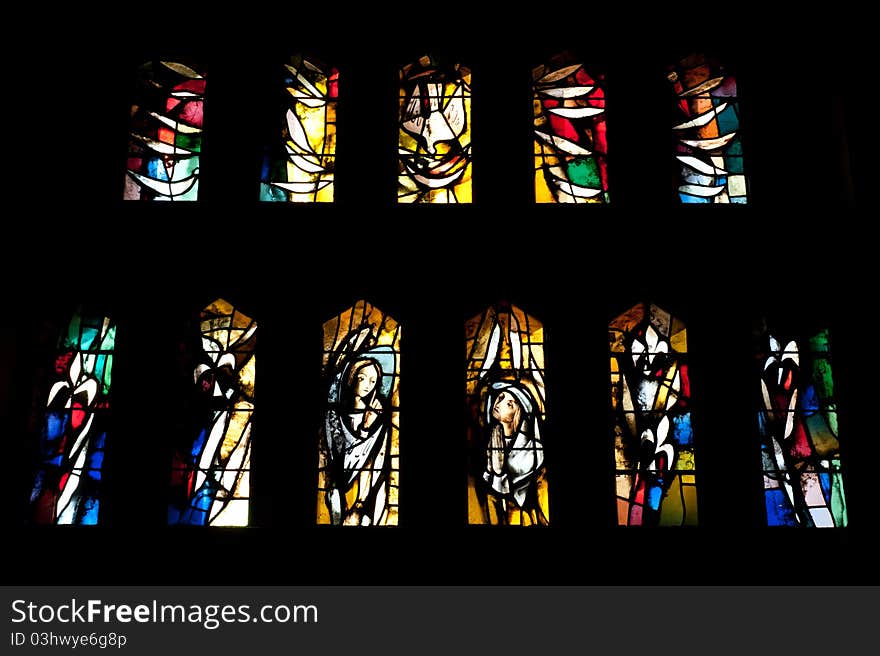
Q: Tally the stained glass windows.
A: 11